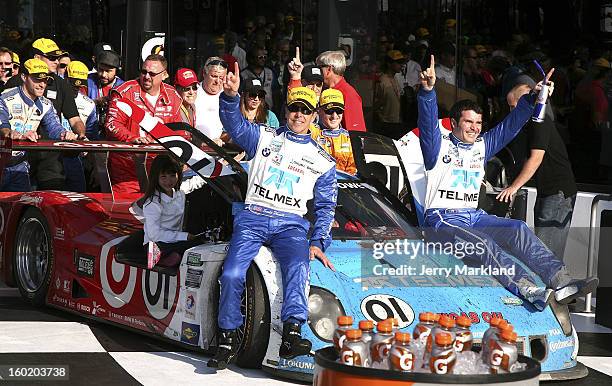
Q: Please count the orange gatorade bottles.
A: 14